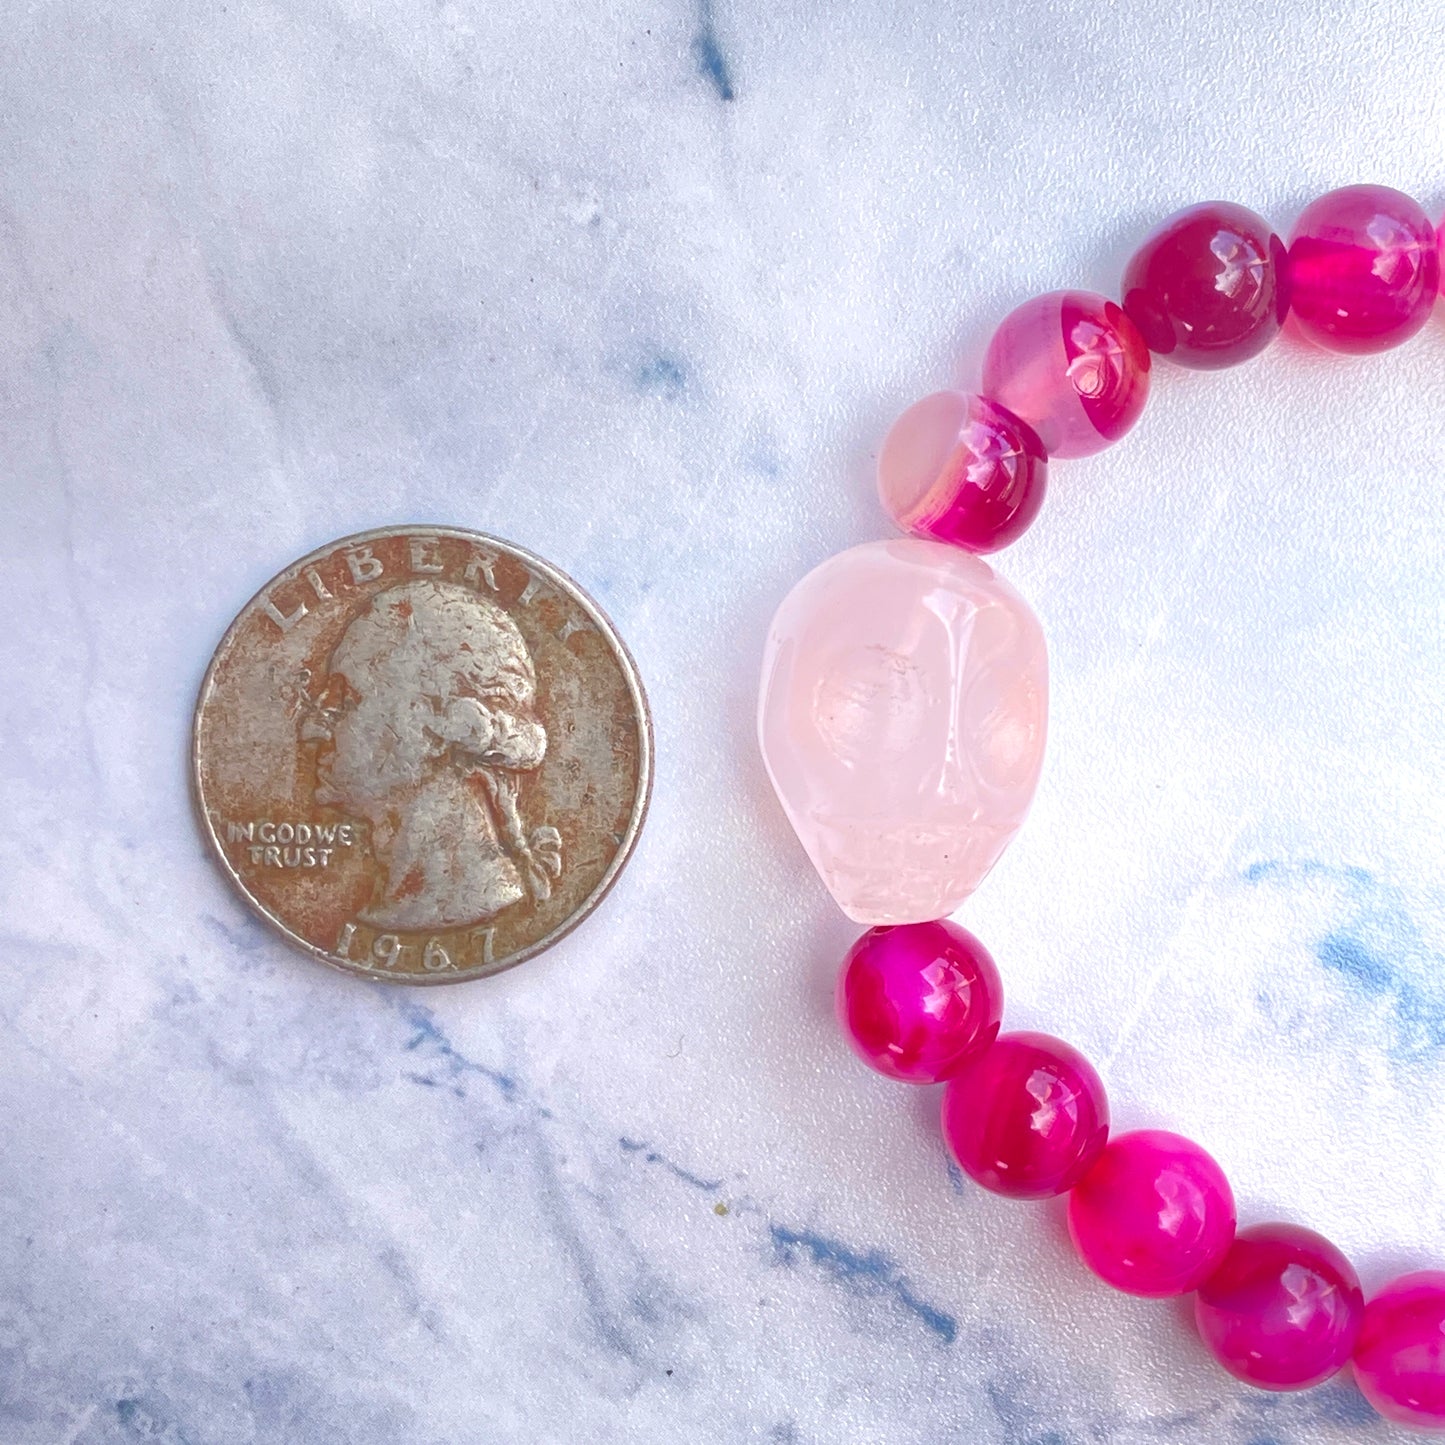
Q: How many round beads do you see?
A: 10